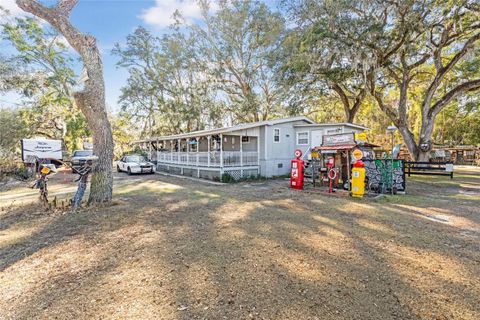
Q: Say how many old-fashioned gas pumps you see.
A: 2